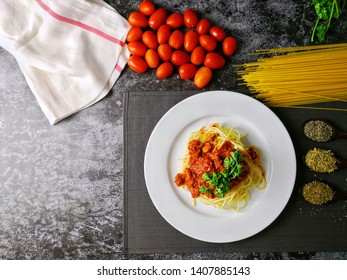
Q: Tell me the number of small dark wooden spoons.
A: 3